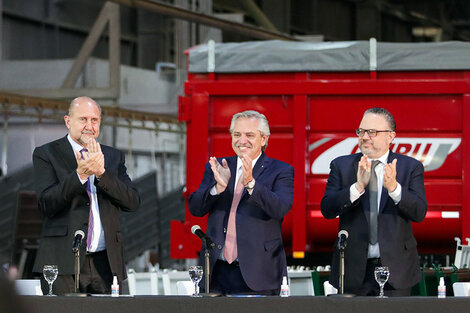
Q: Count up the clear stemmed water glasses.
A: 3